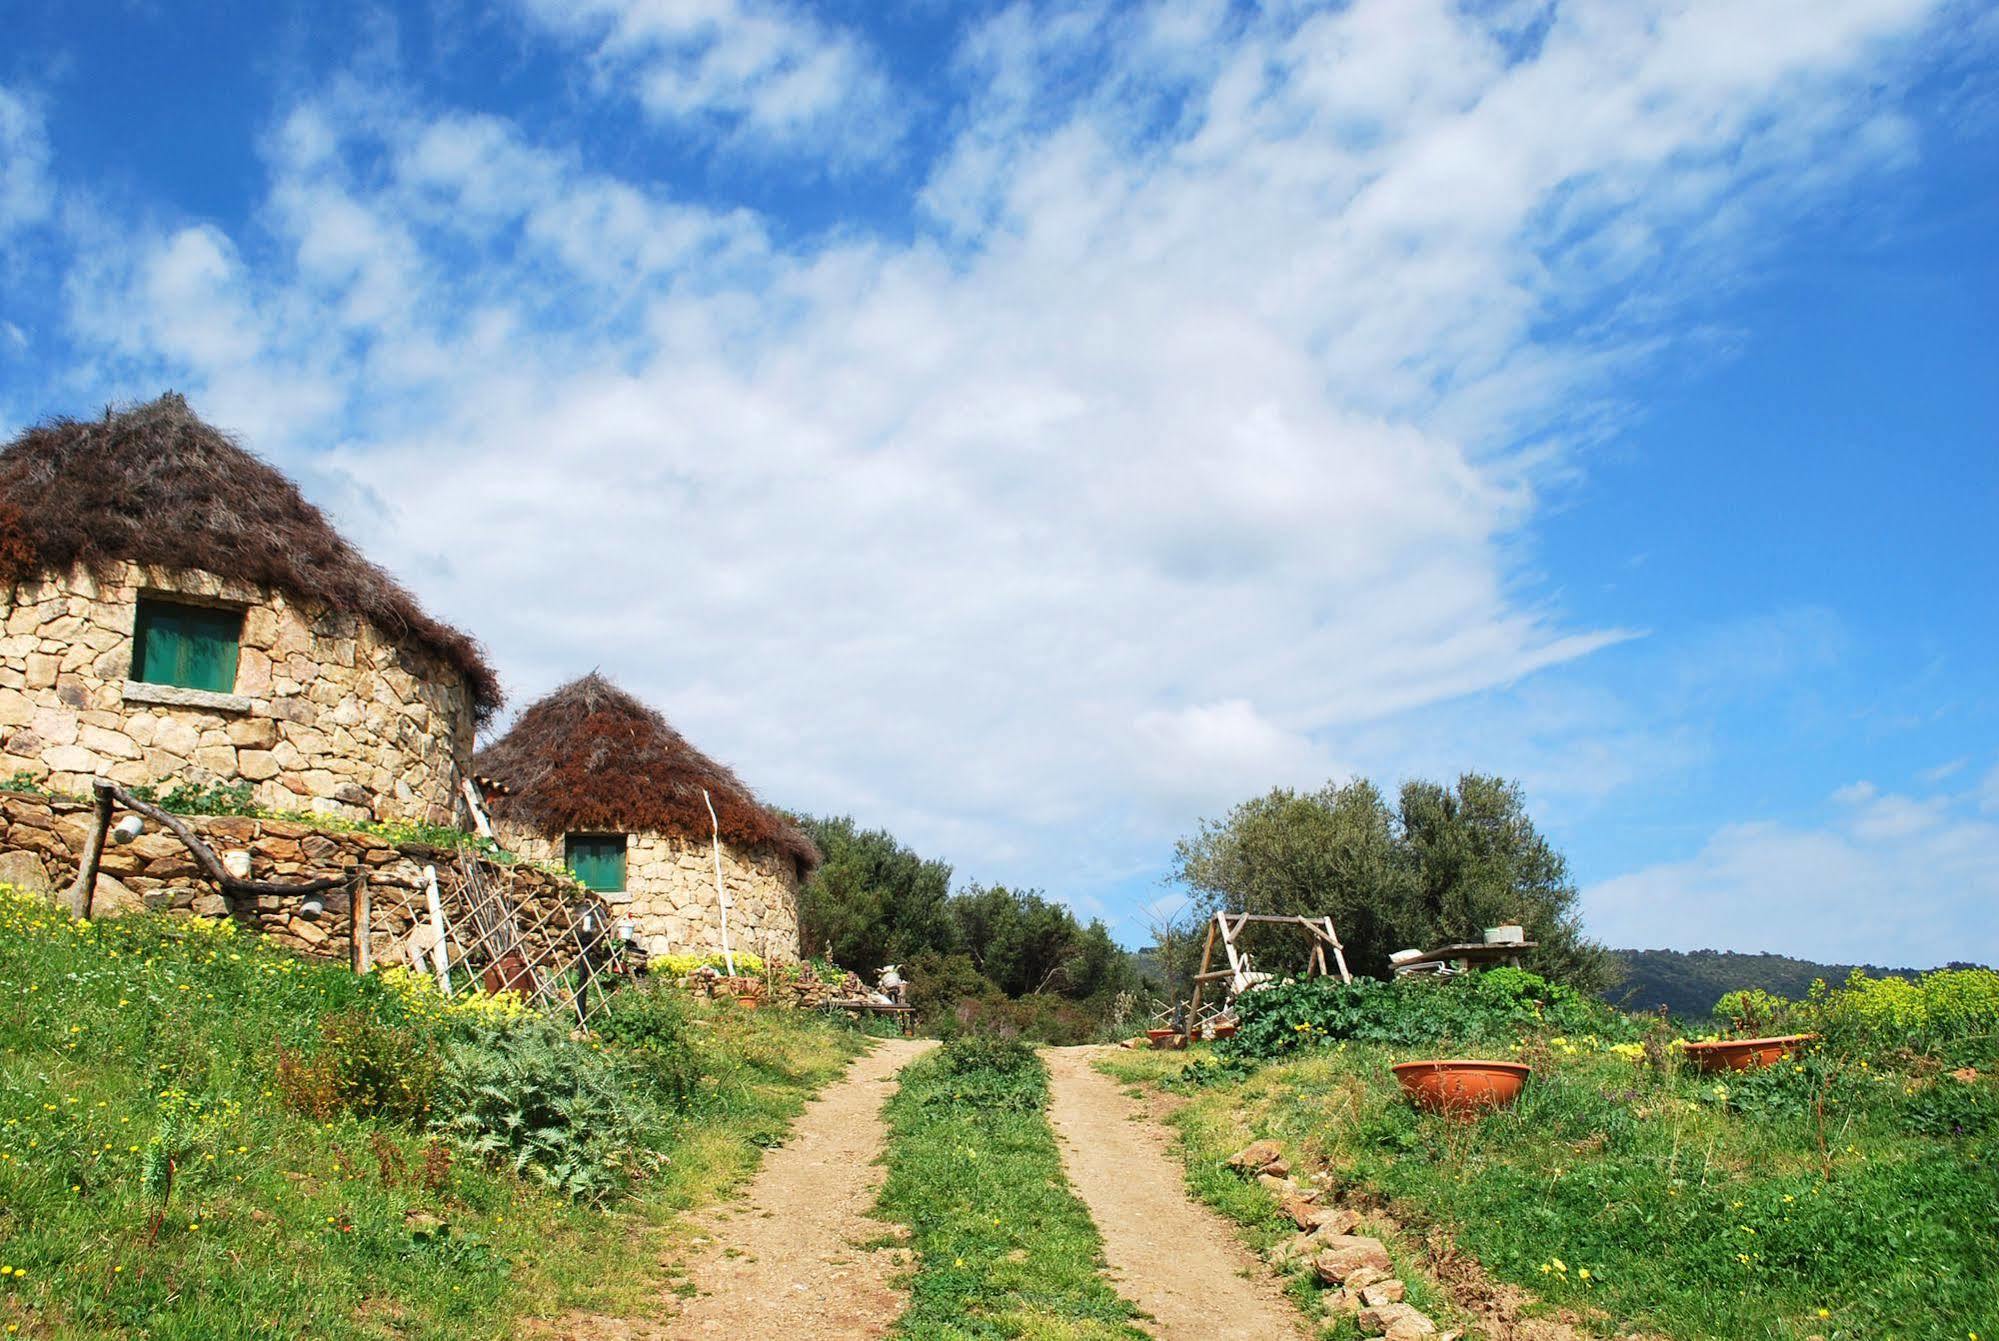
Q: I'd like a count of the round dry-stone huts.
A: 2